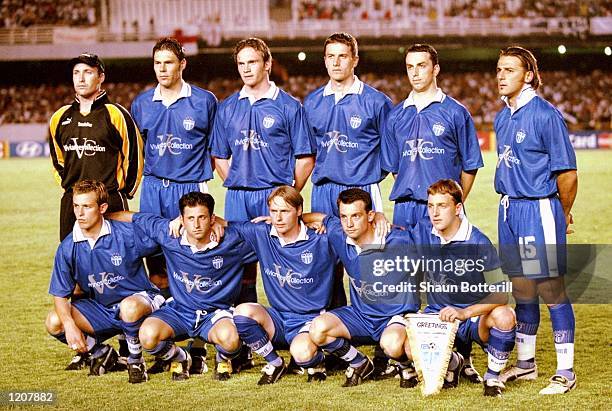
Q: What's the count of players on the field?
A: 11